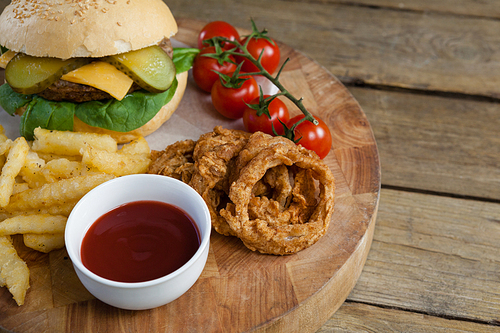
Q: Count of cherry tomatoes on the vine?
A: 6